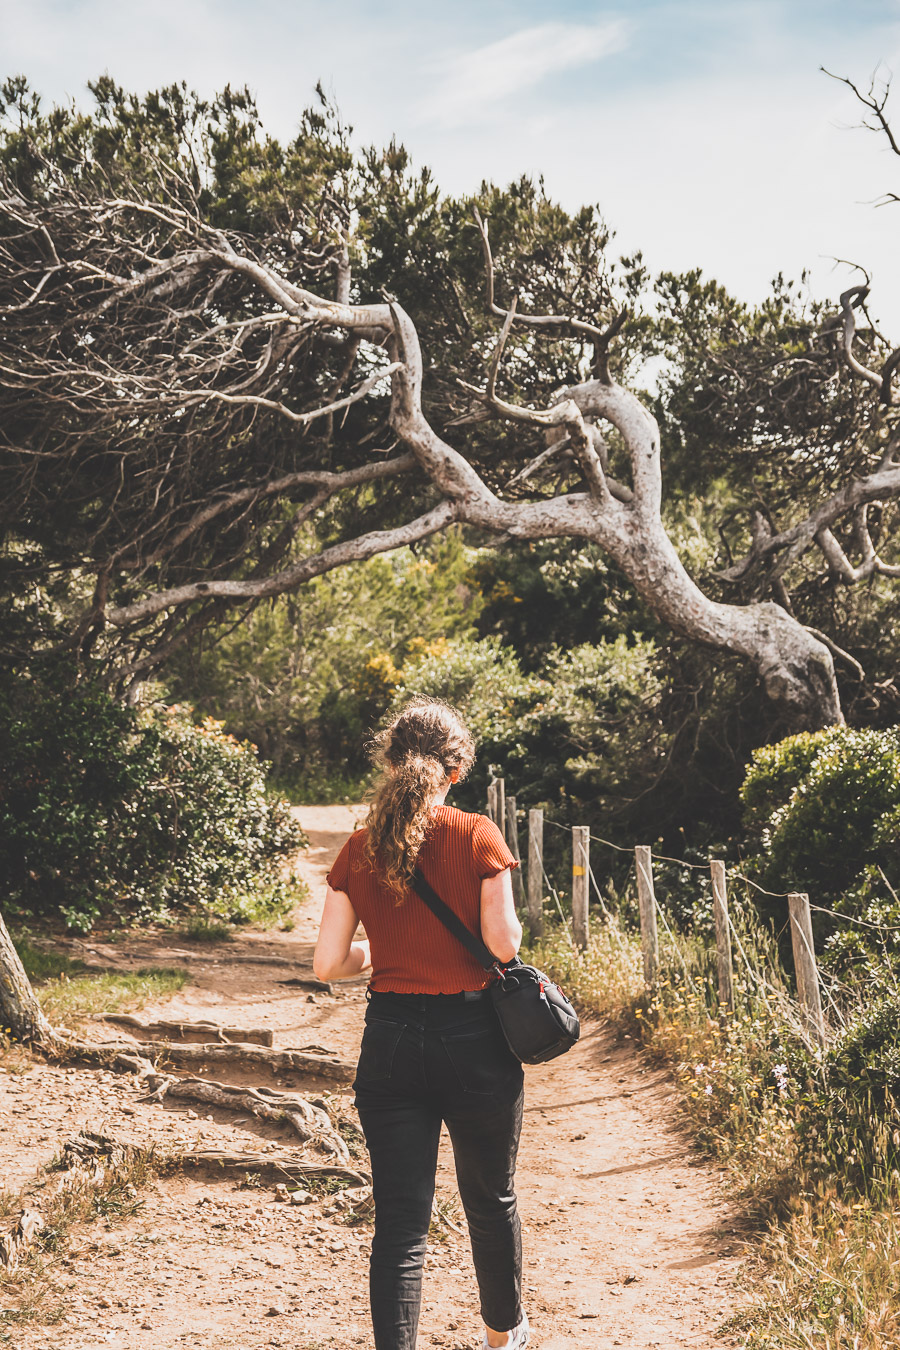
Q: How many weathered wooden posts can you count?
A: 8